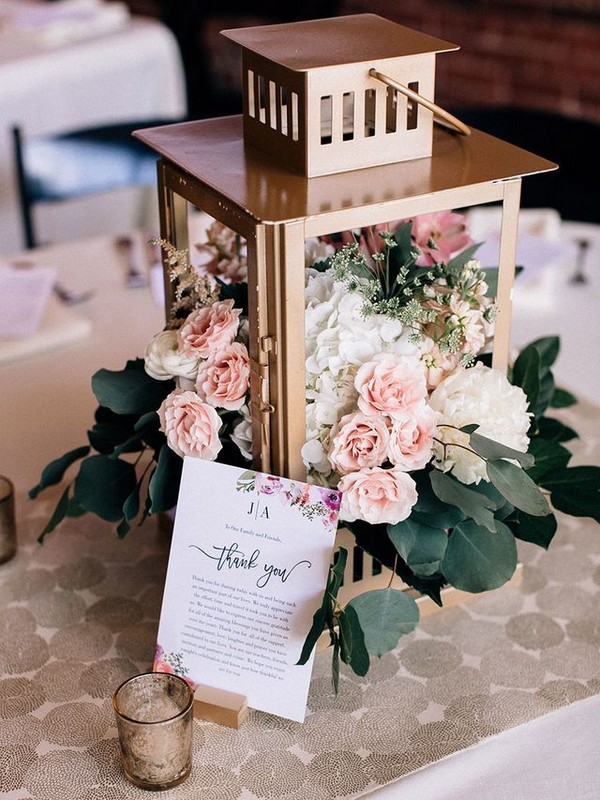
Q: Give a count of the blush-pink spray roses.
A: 7